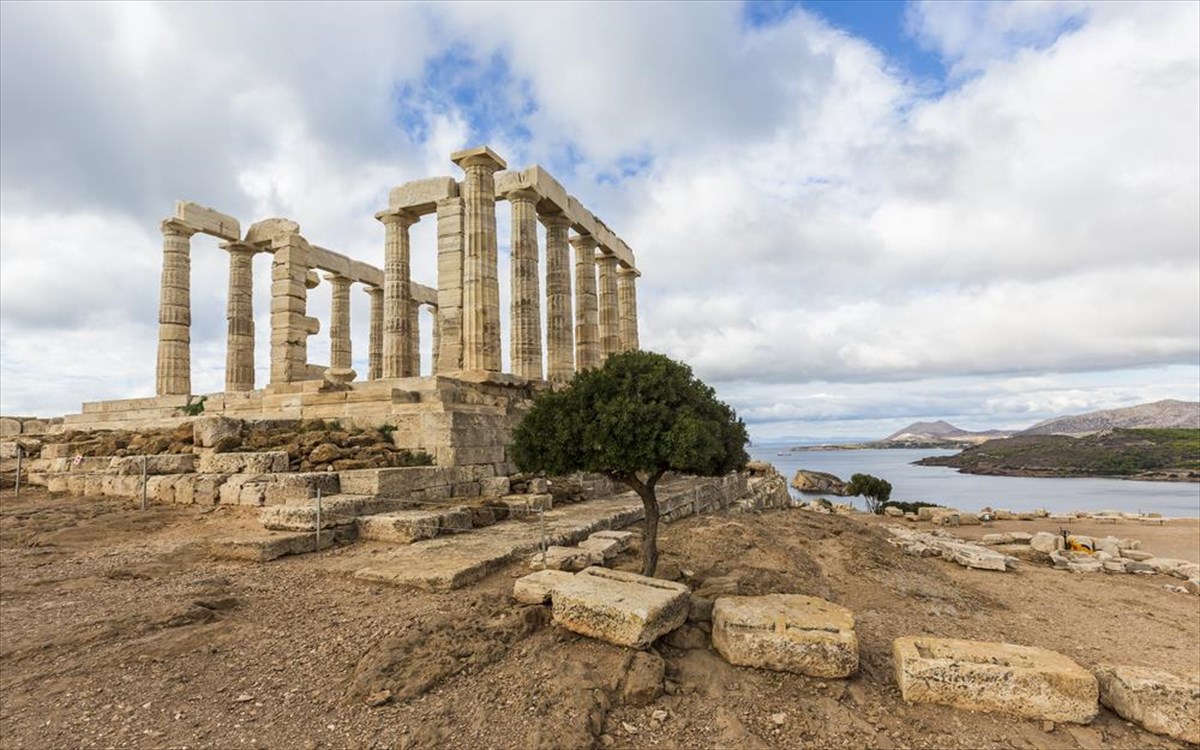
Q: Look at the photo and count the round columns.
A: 13